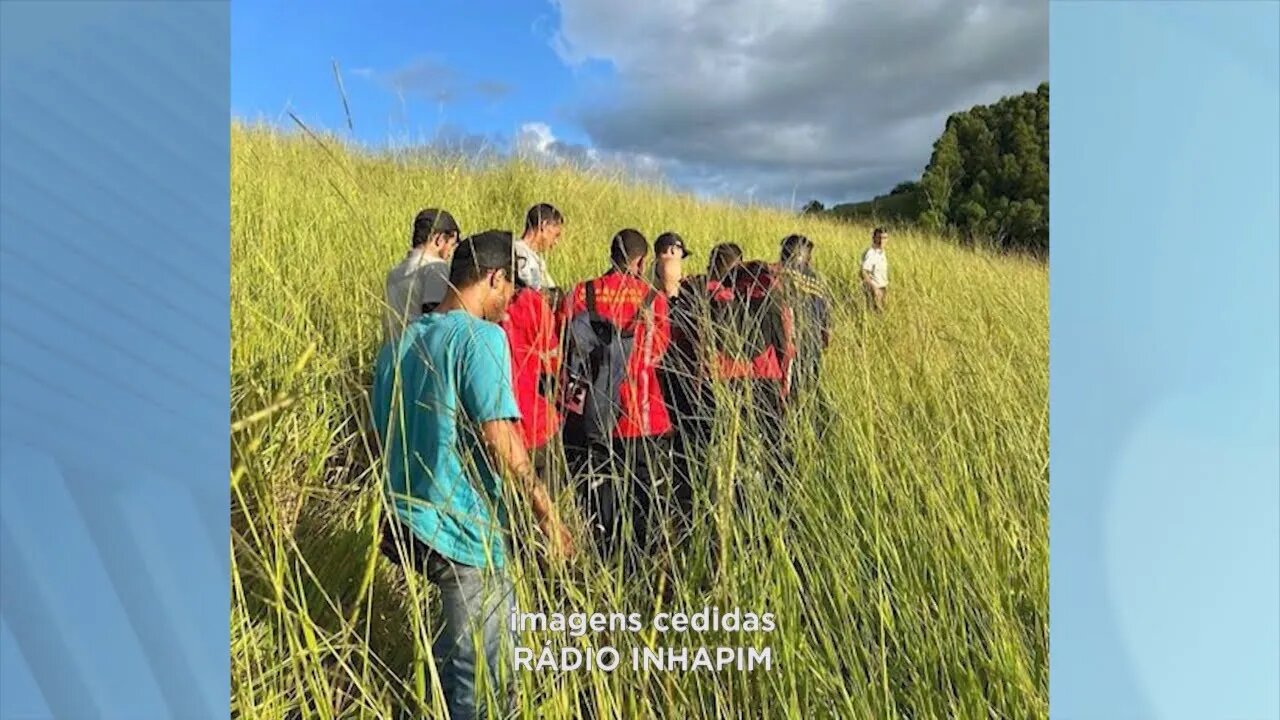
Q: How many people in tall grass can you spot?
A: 9